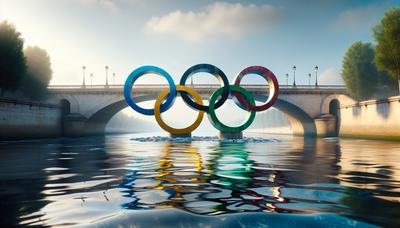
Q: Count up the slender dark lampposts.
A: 8